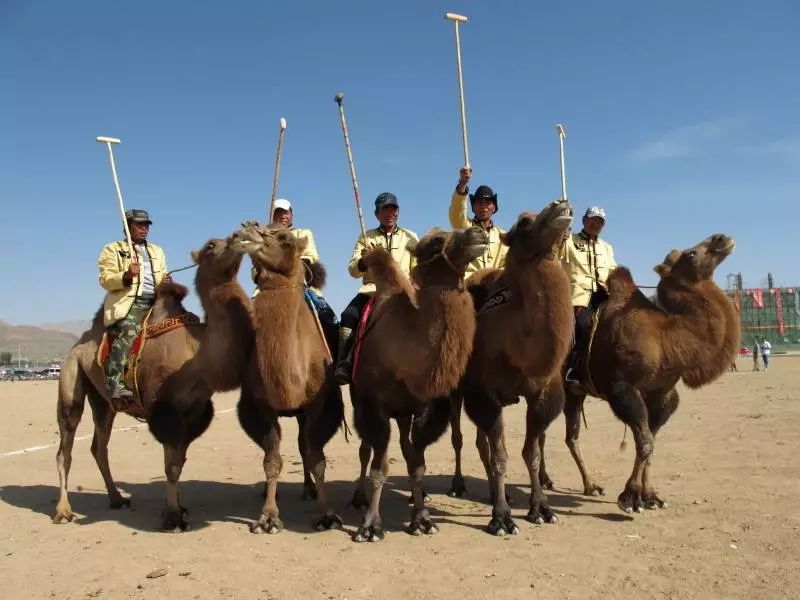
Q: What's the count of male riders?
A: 5